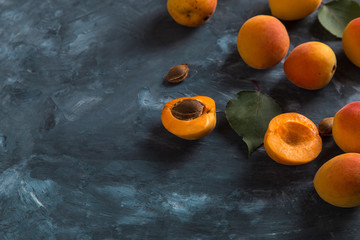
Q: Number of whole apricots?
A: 7